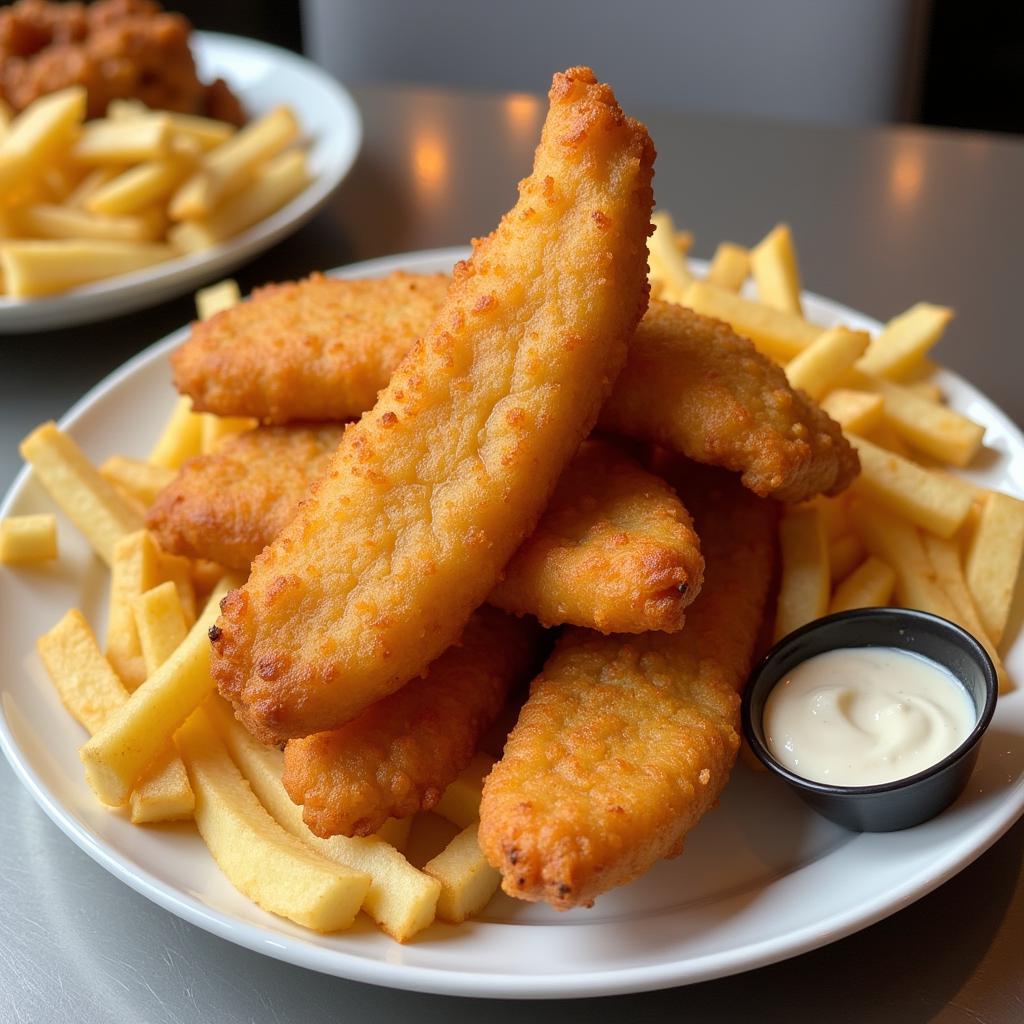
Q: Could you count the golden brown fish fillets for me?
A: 7